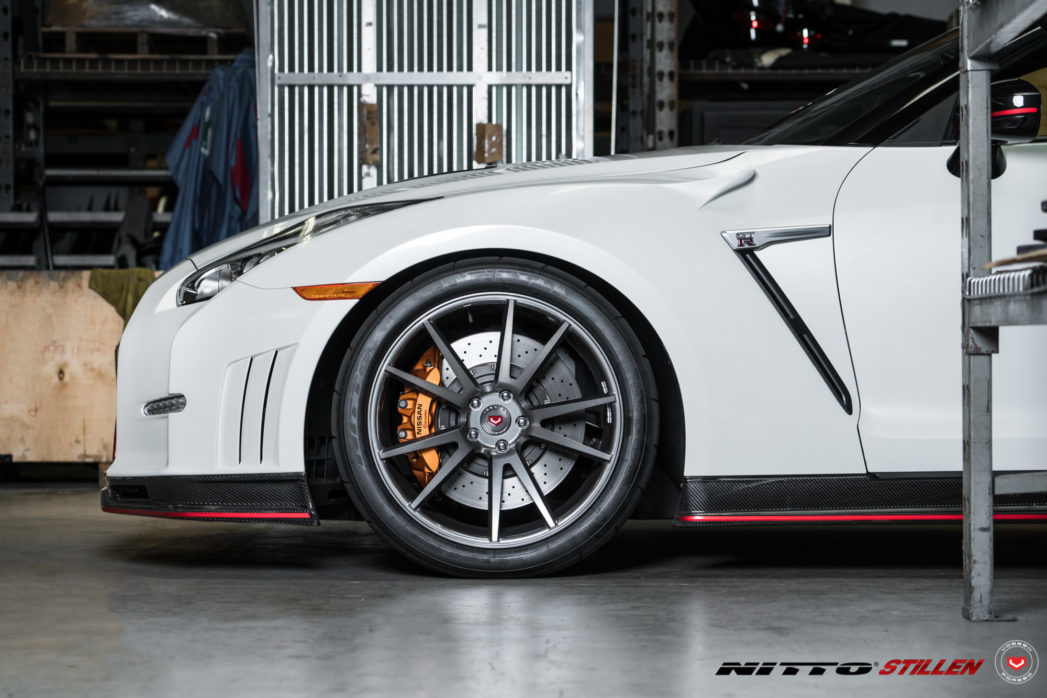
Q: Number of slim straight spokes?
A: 10